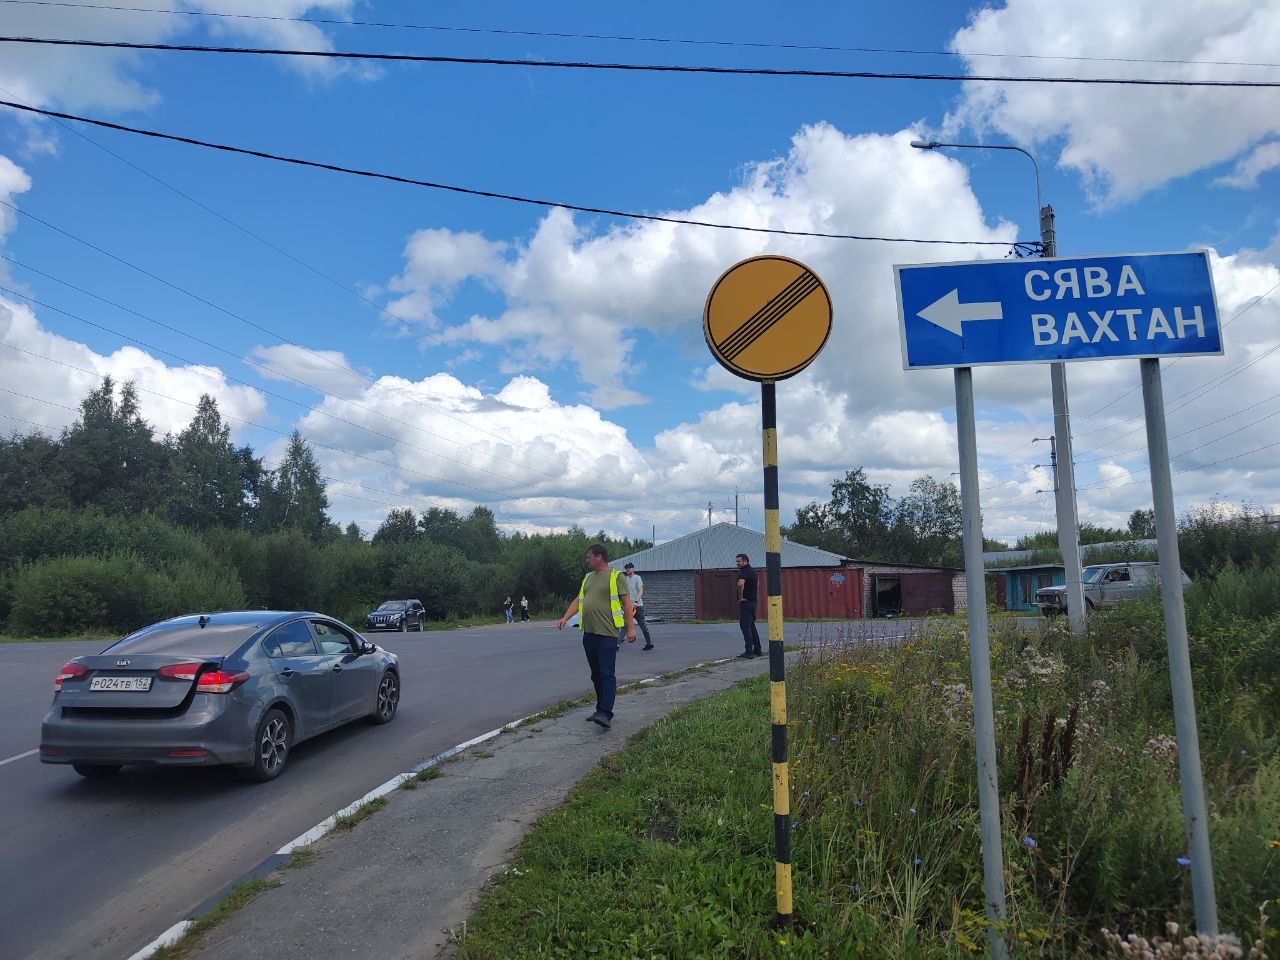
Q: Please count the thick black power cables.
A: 2